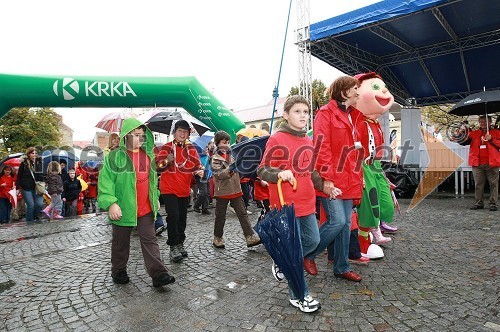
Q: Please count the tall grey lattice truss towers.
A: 1